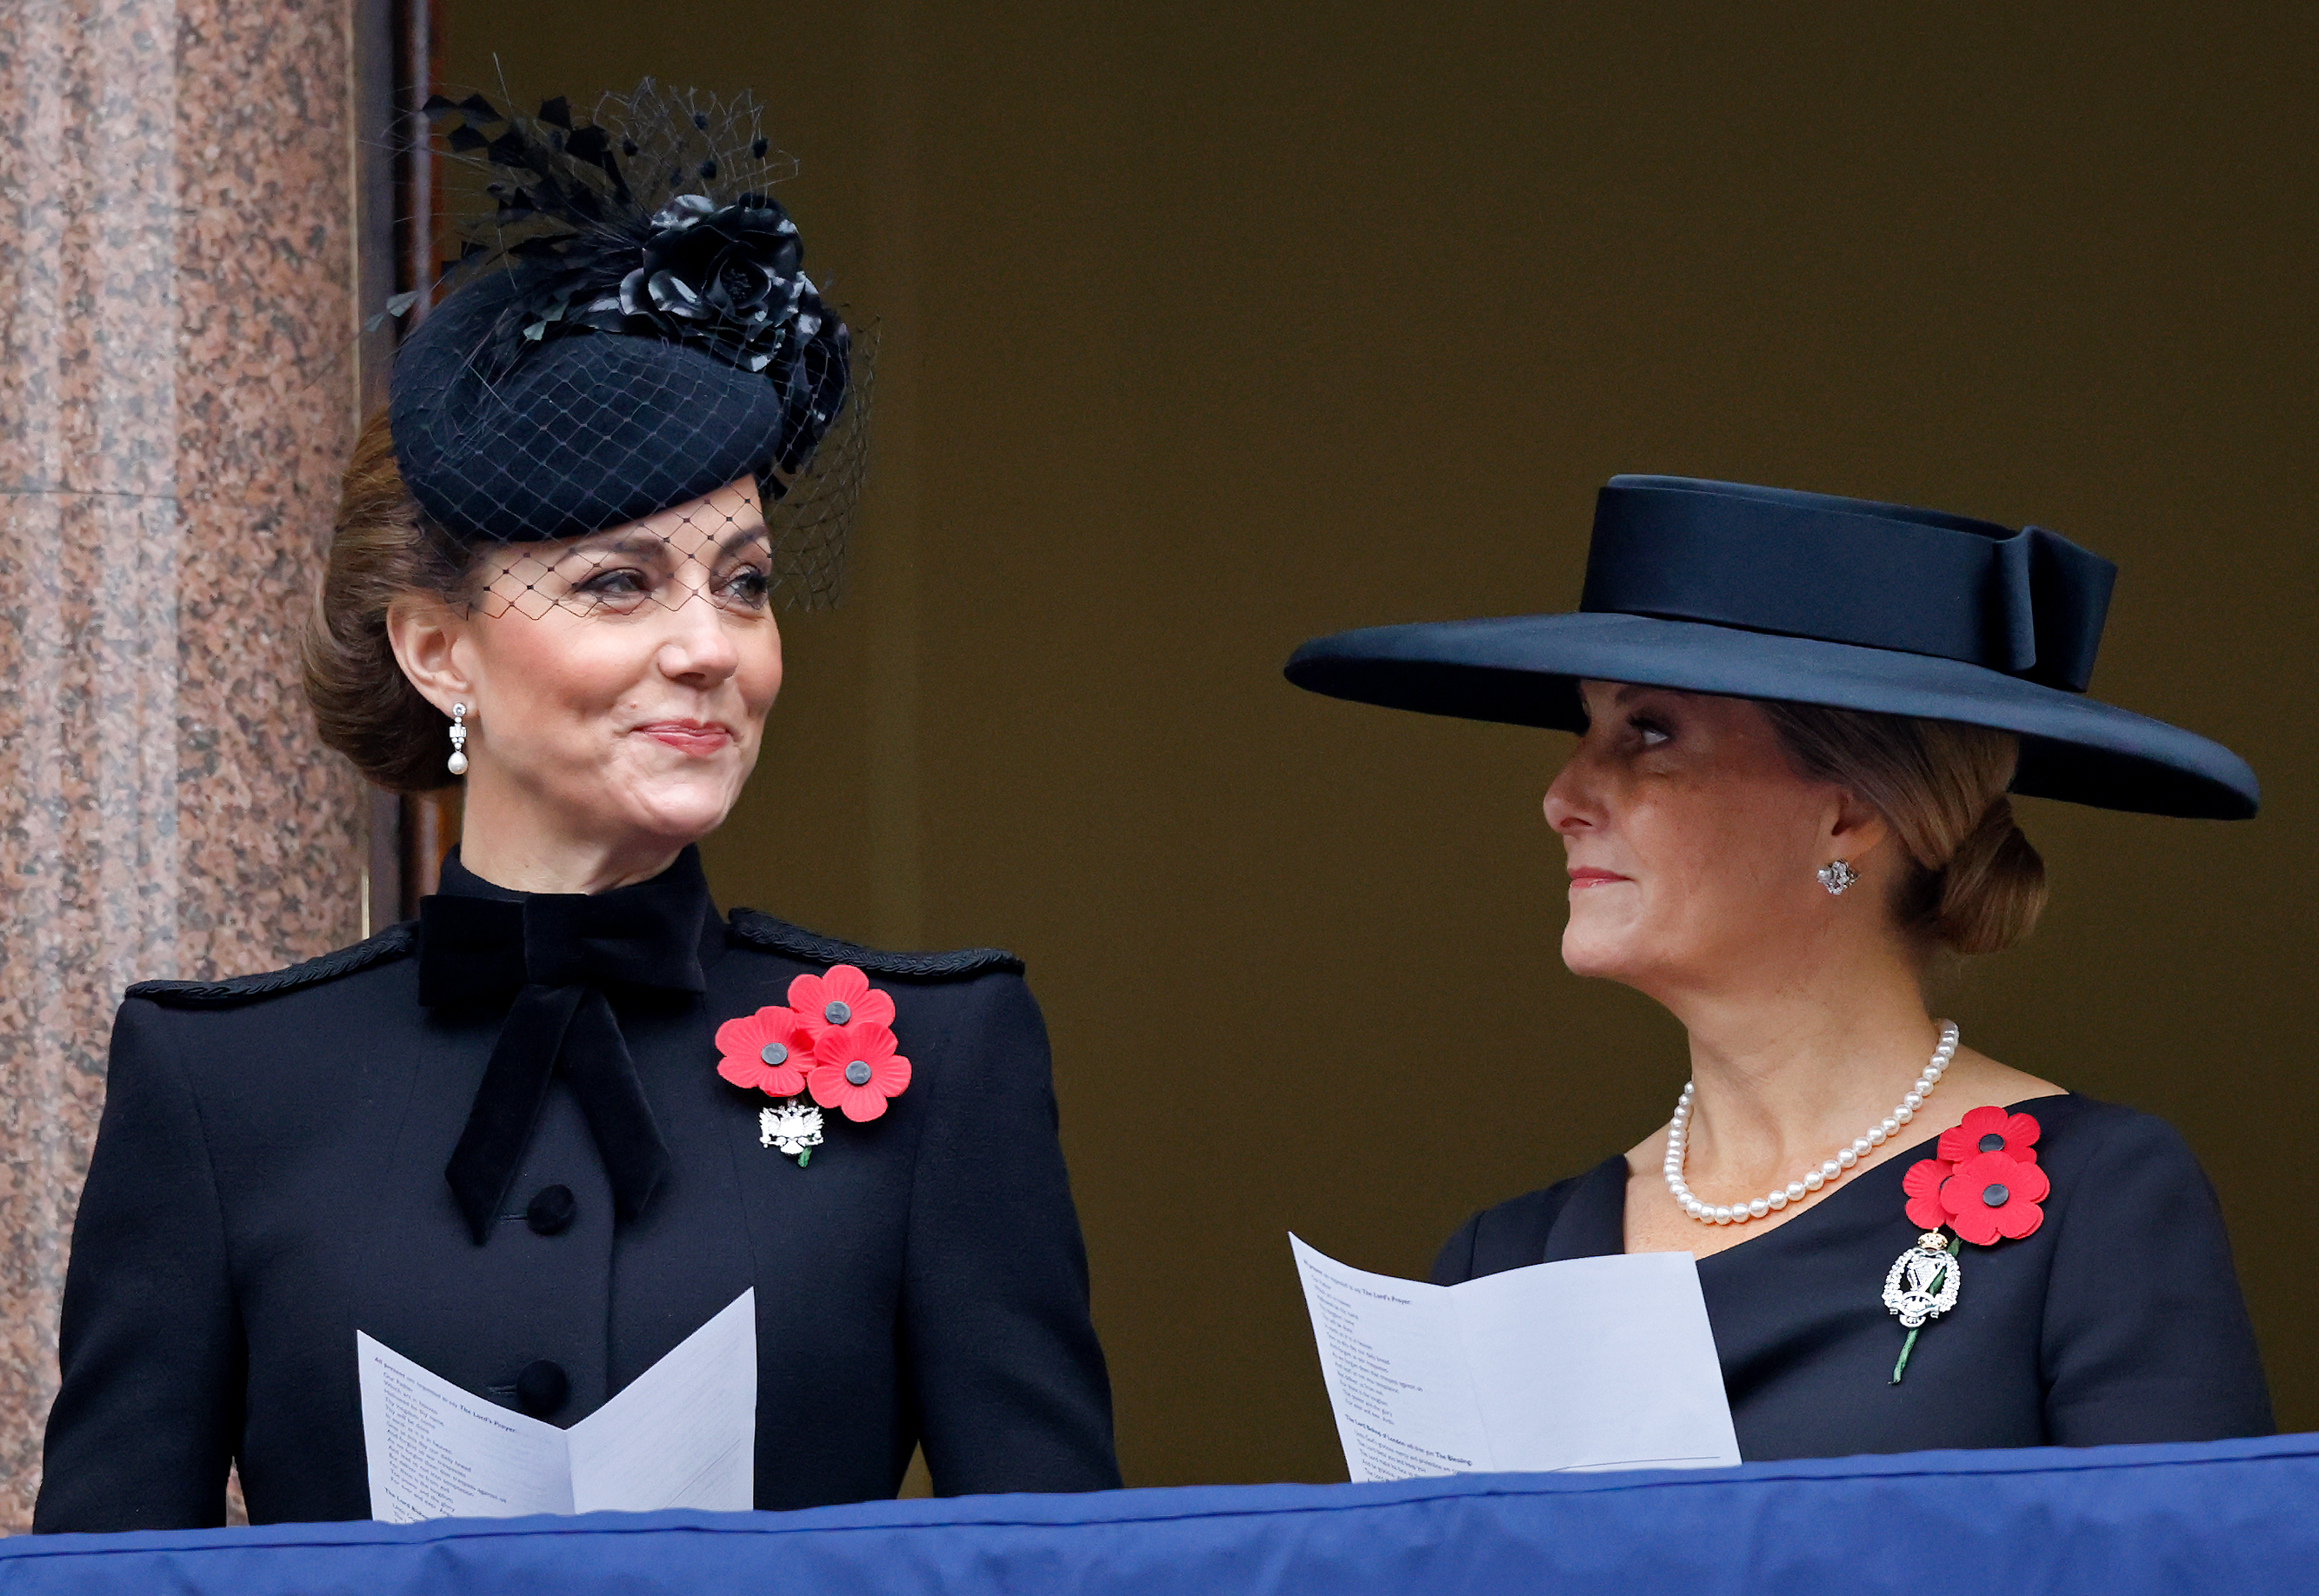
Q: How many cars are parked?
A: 0